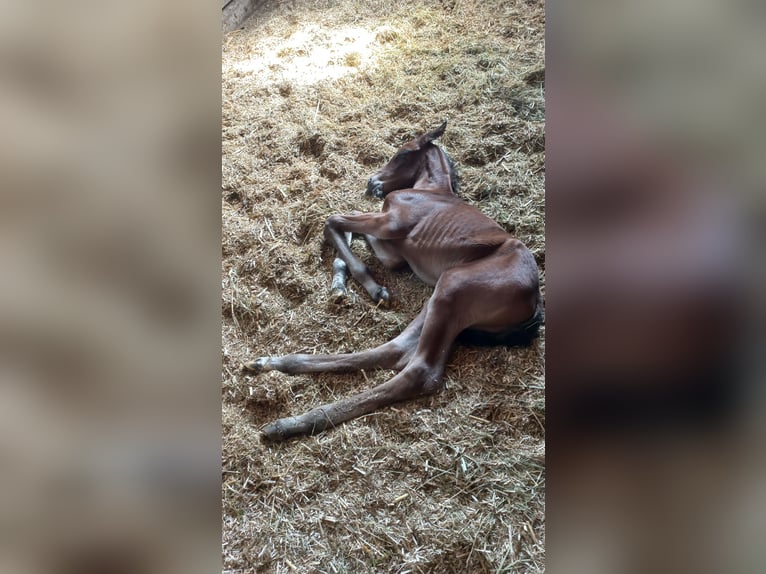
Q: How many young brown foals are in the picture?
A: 1